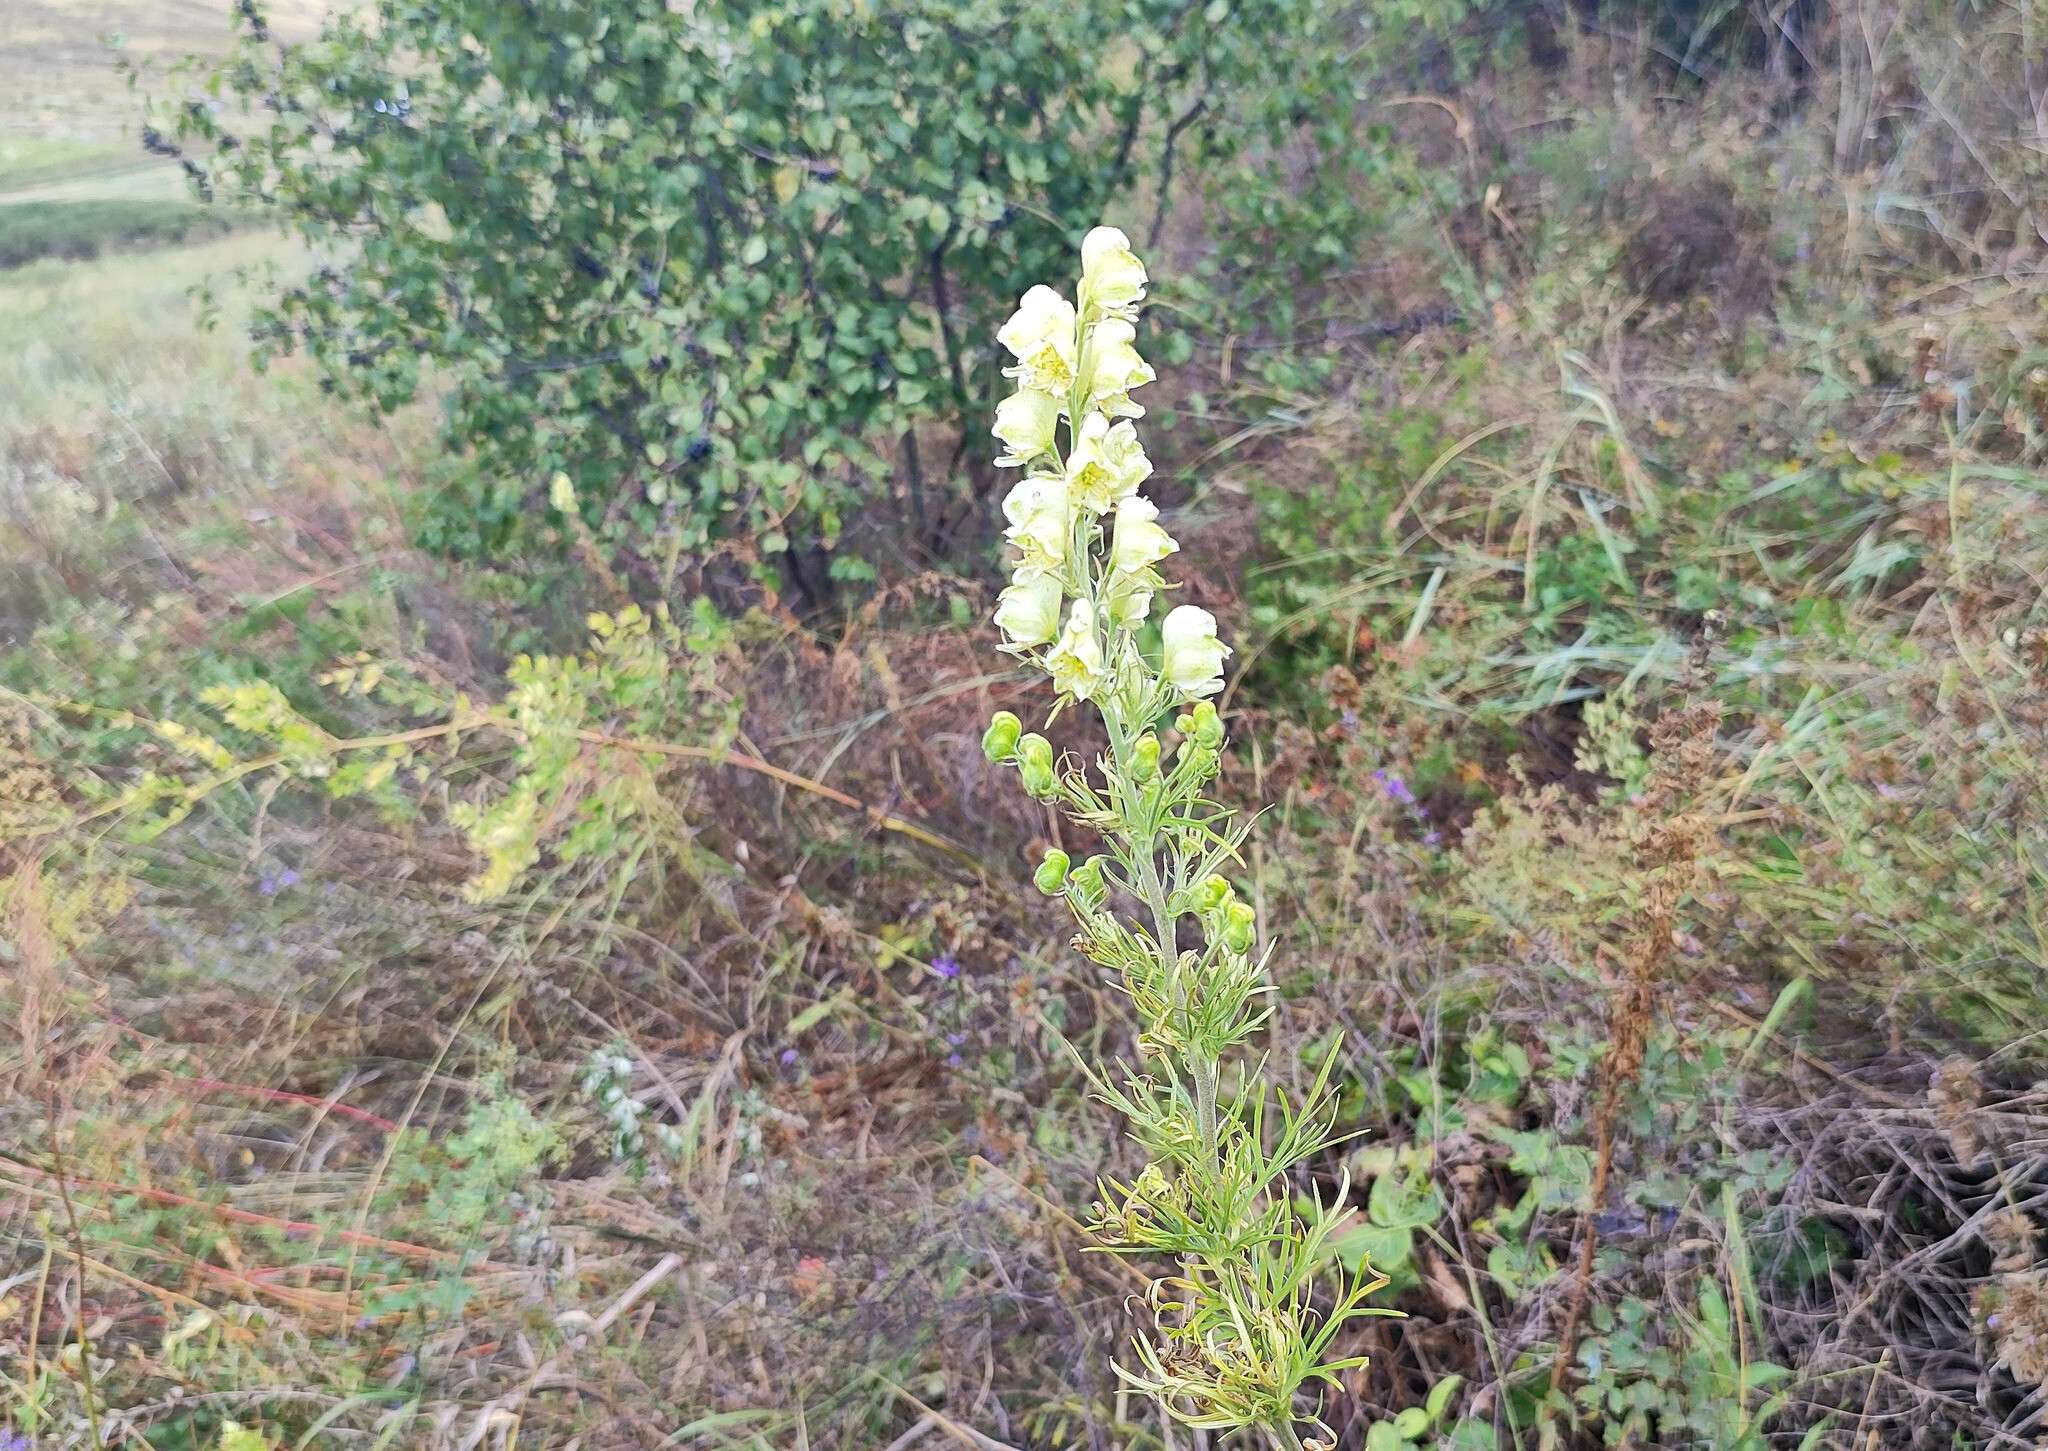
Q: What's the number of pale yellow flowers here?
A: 12